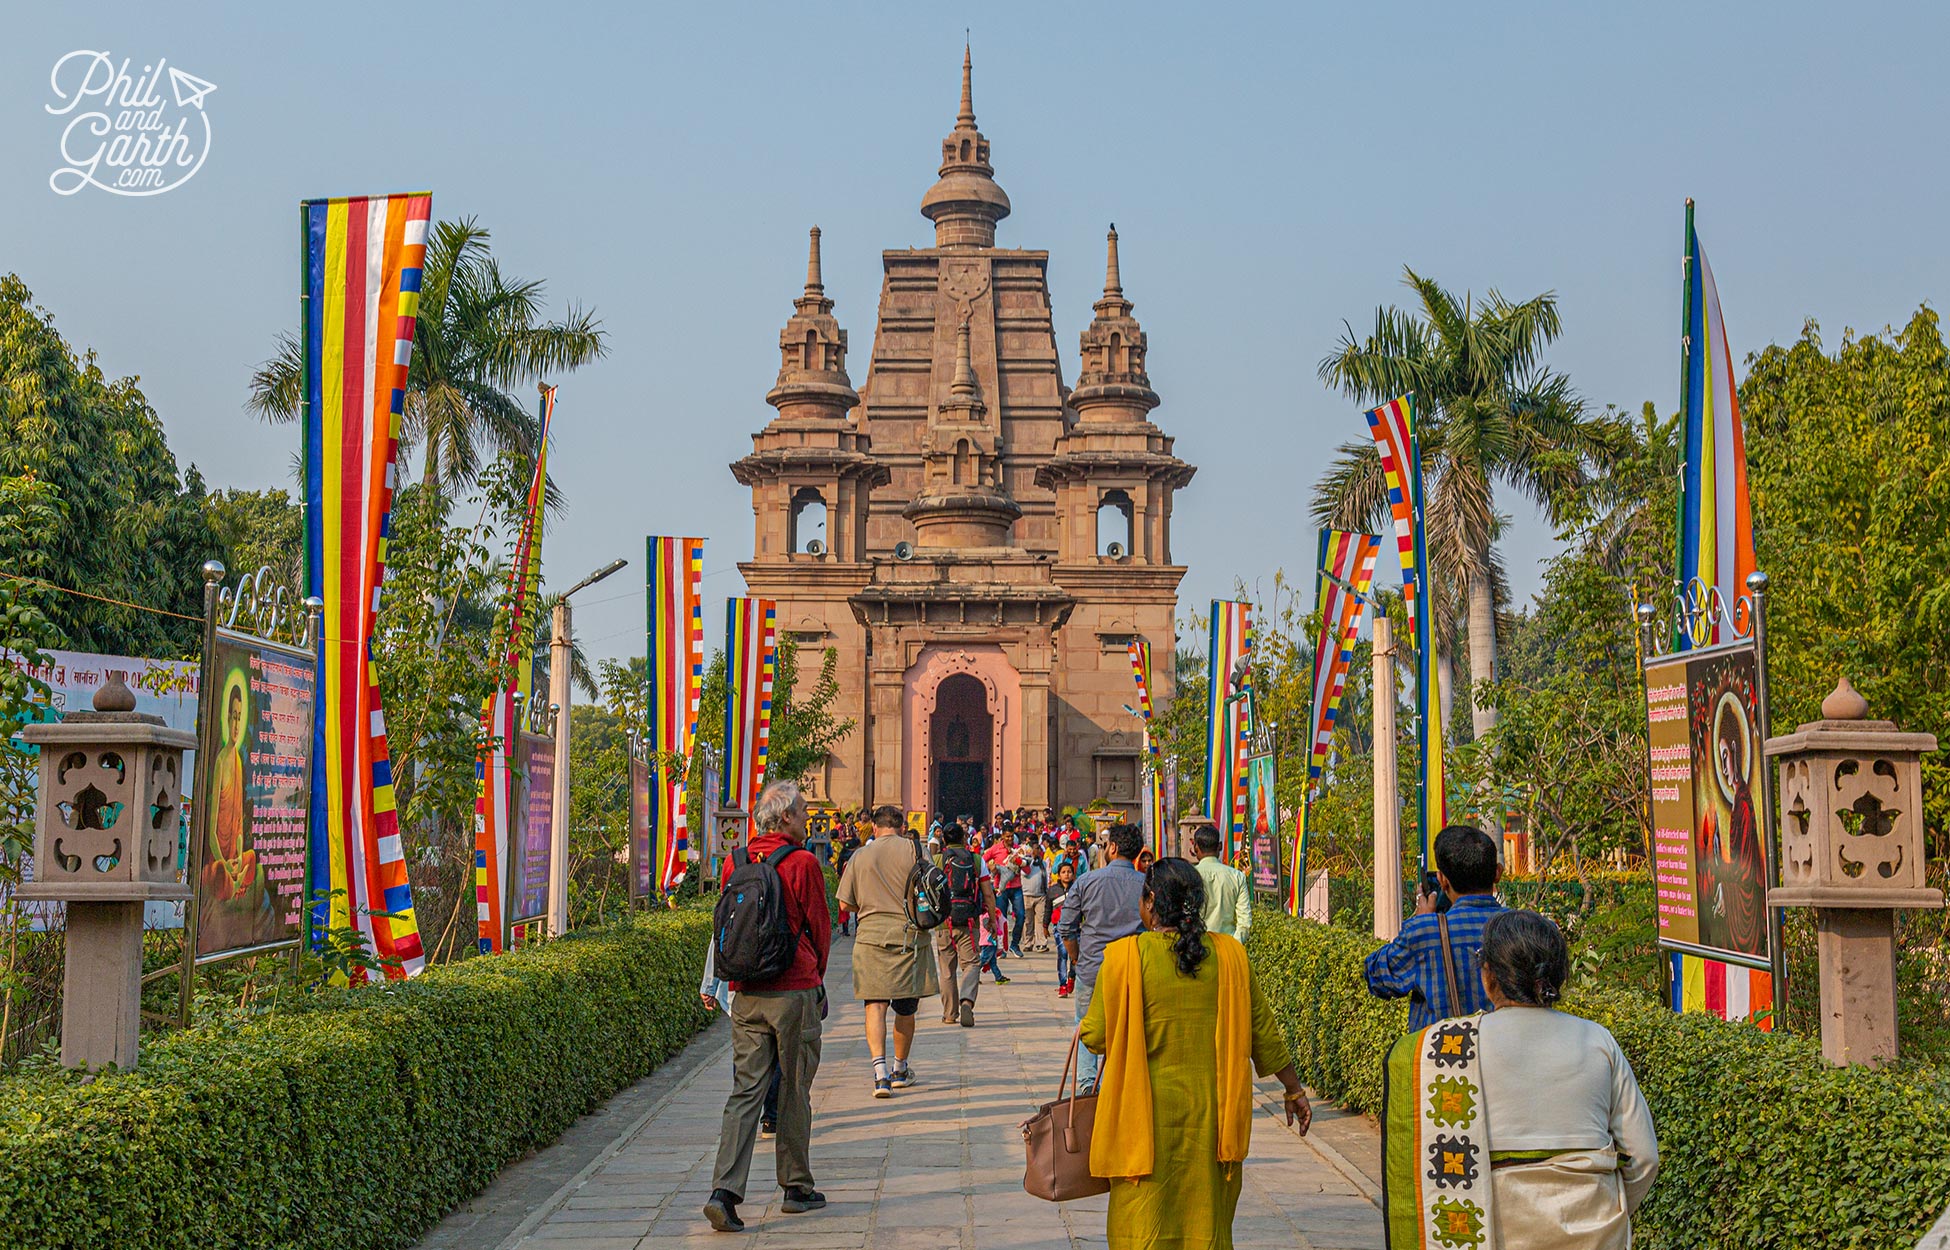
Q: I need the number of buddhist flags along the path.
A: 9